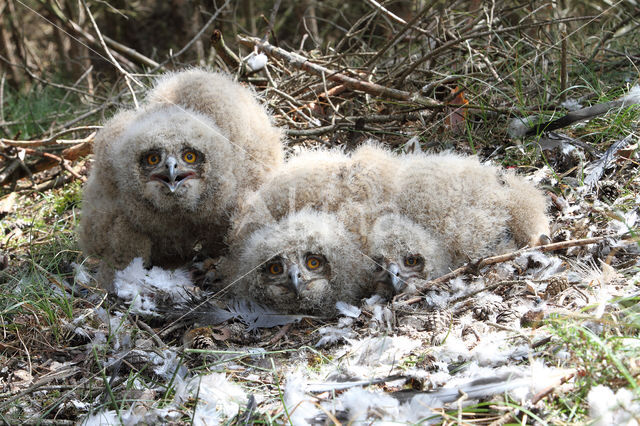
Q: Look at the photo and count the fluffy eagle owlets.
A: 3